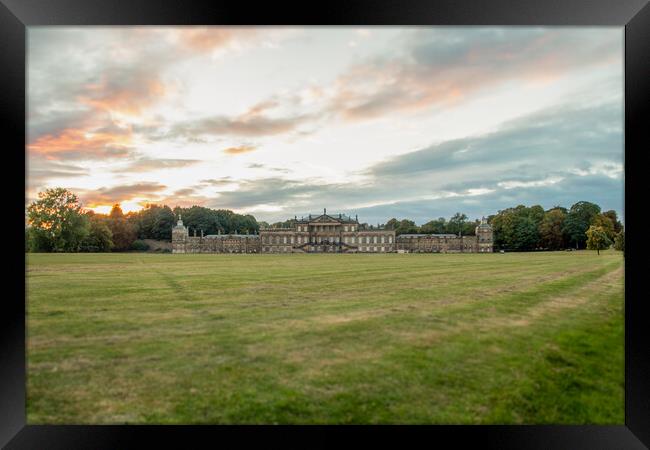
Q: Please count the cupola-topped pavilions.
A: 2